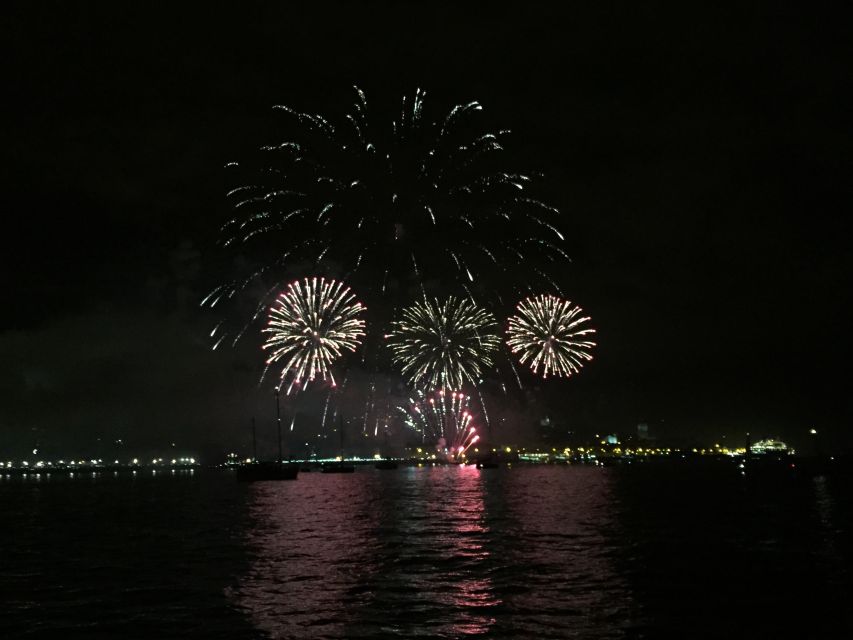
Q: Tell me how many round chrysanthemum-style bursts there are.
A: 3